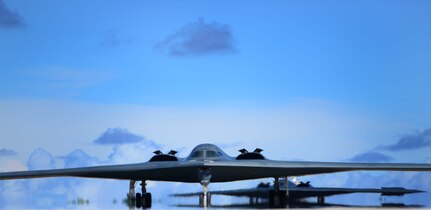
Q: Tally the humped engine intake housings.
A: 4